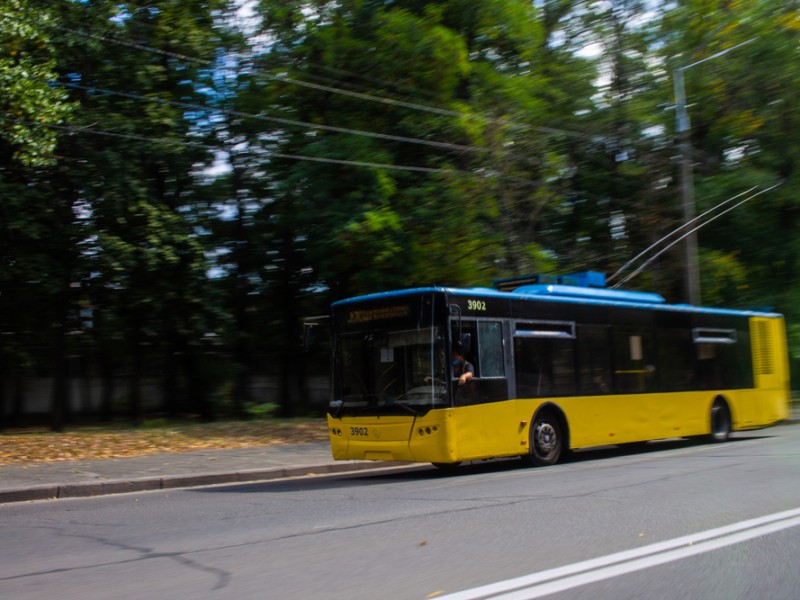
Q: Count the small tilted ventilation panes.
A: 2